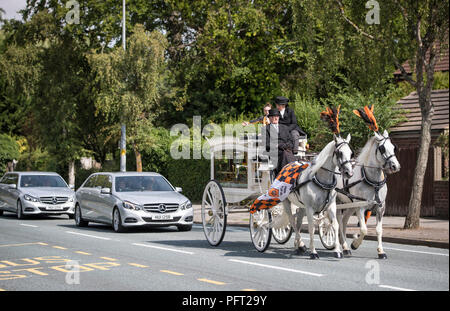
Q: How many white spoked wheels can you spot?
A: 4